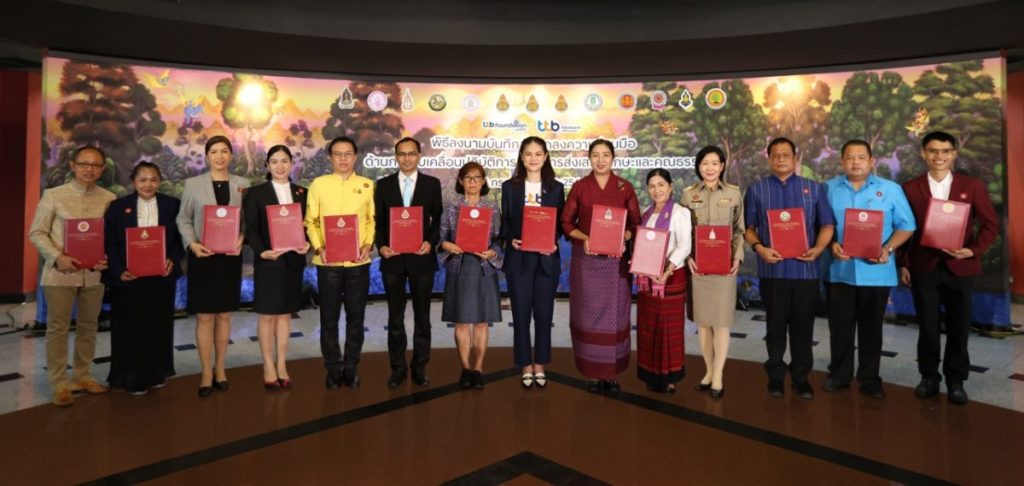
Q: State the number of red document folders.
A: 14